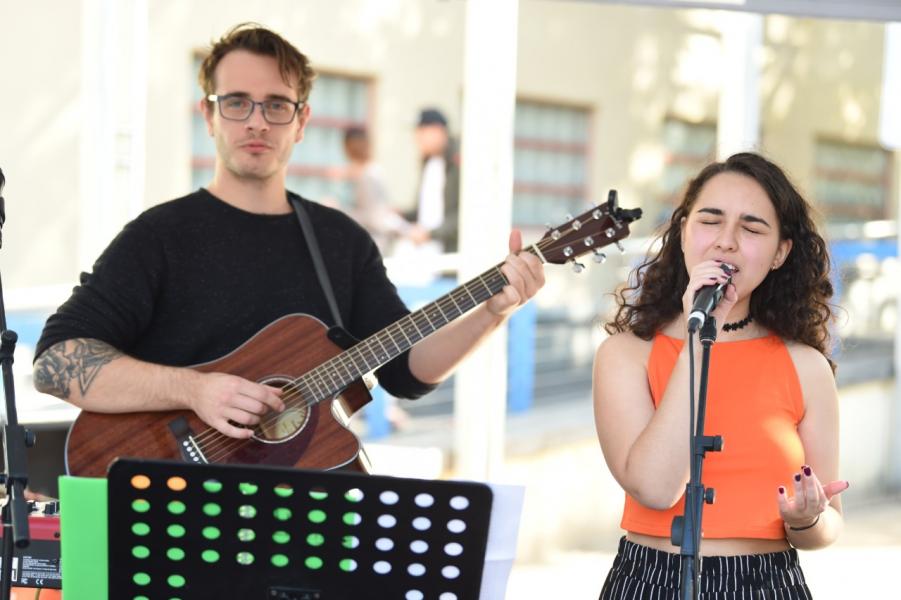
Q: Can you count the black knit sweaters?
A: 1